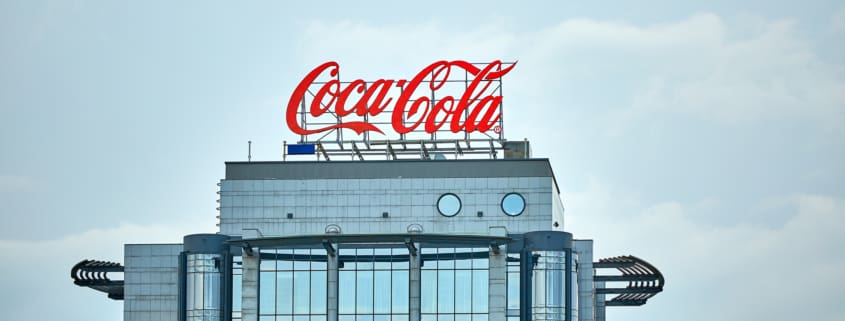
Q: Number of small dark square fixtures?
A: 3